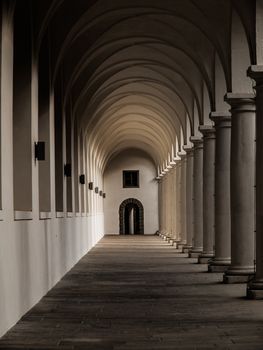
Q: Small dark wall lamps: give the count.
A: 7